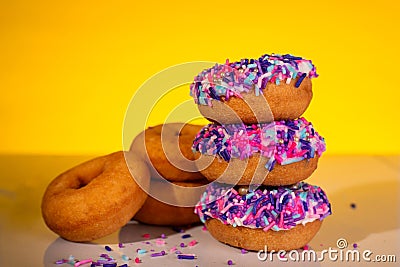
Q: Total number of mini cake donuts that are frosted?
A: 3